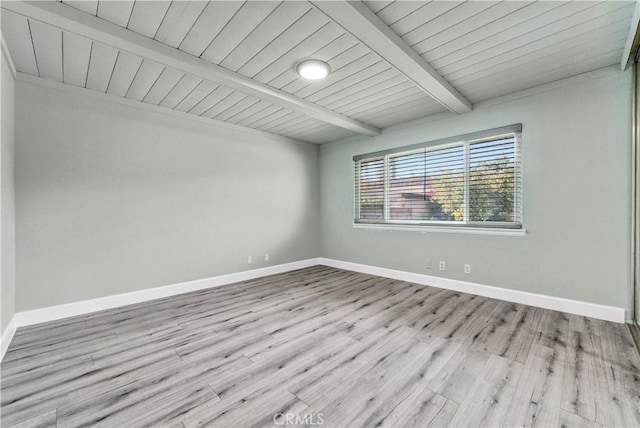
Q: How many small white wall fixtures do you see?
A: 4